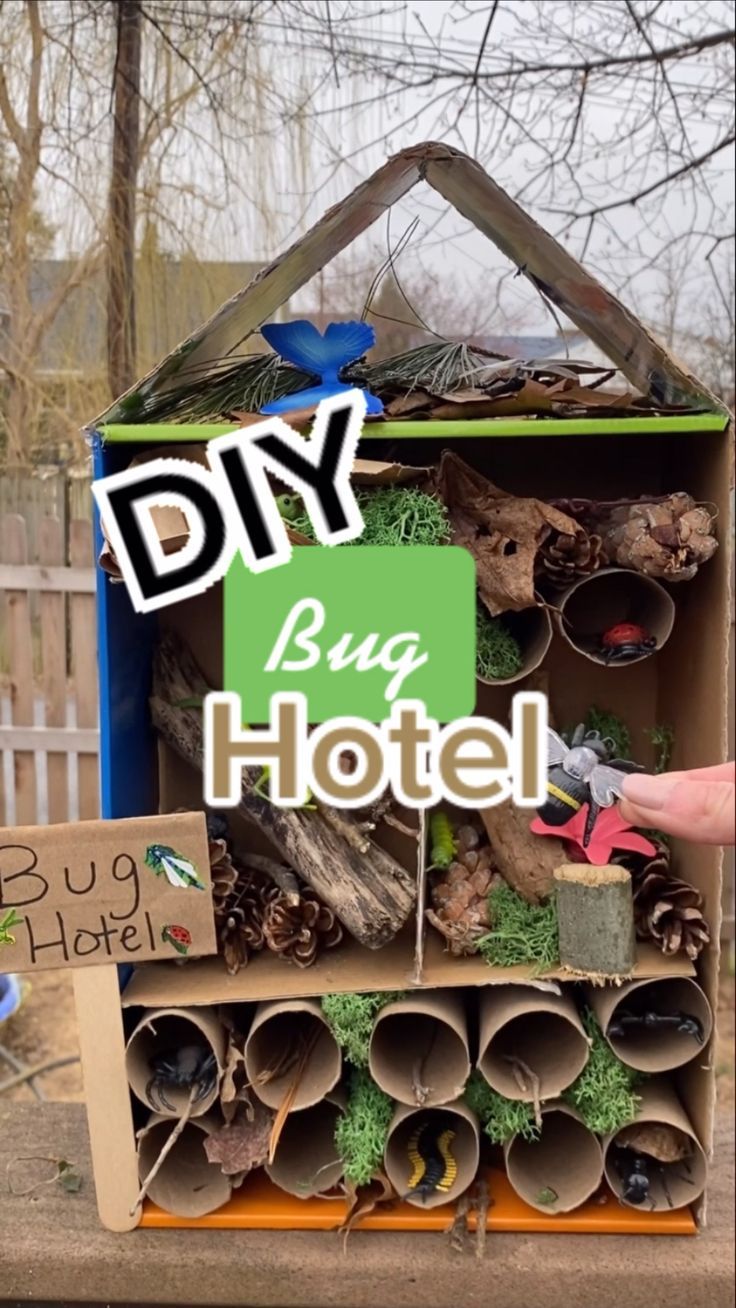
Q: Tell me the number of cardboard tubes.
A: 12